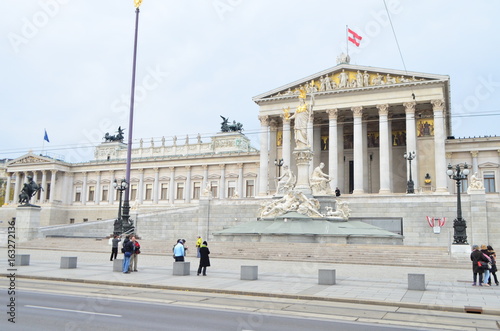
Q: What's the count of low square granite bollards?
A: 7